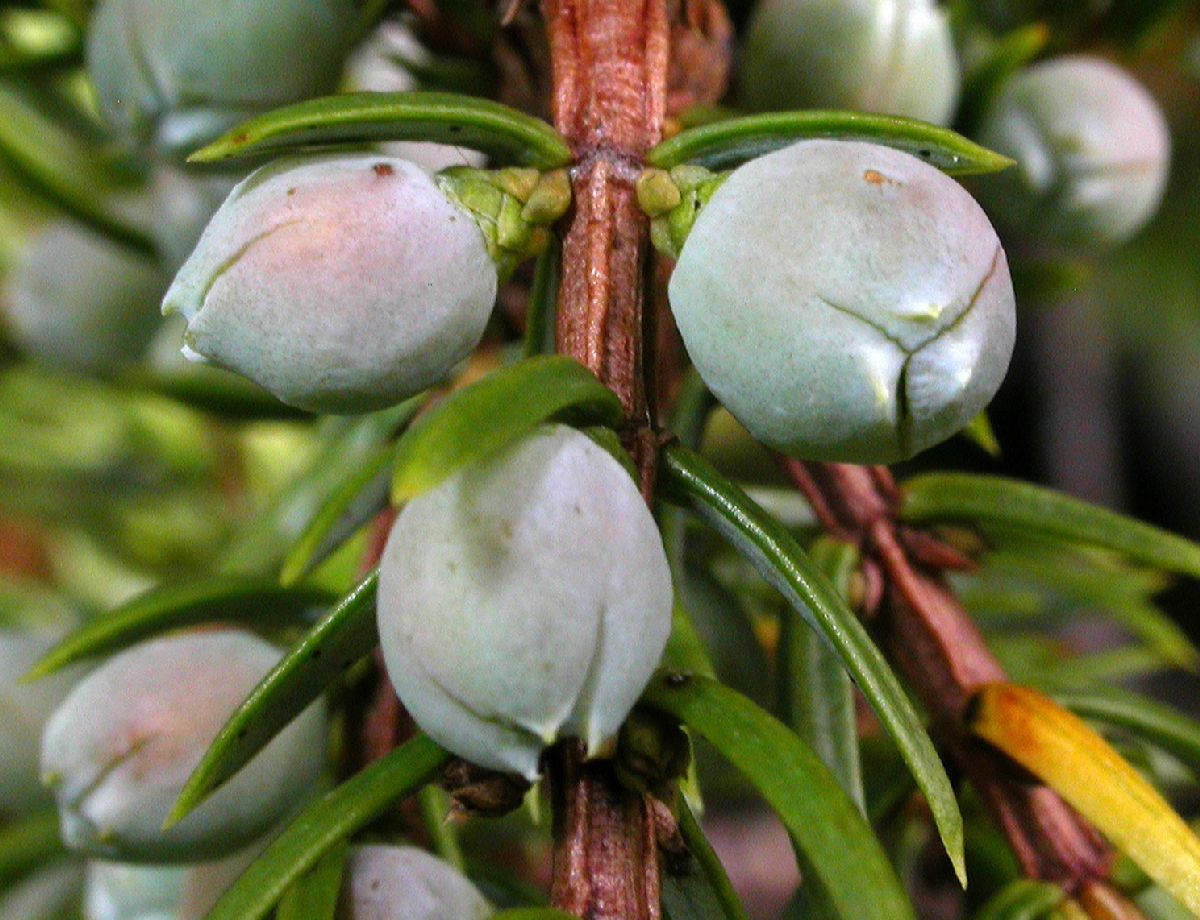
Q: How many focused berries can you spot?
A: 3